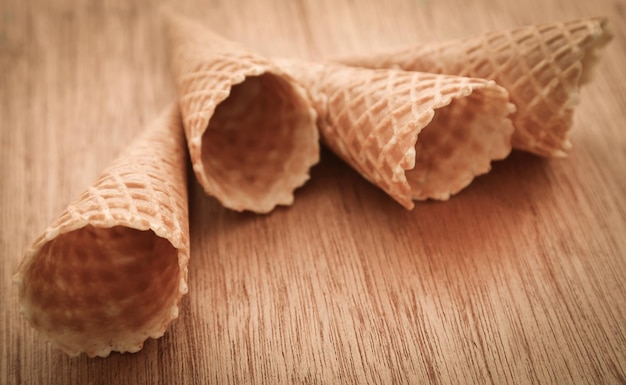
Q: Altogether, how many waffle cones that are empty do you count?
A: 4